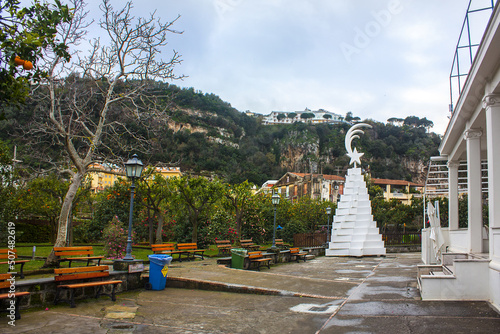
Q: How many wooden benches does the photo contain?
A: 11